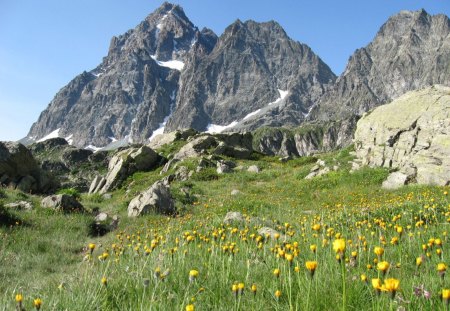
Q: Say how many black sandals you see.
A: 0